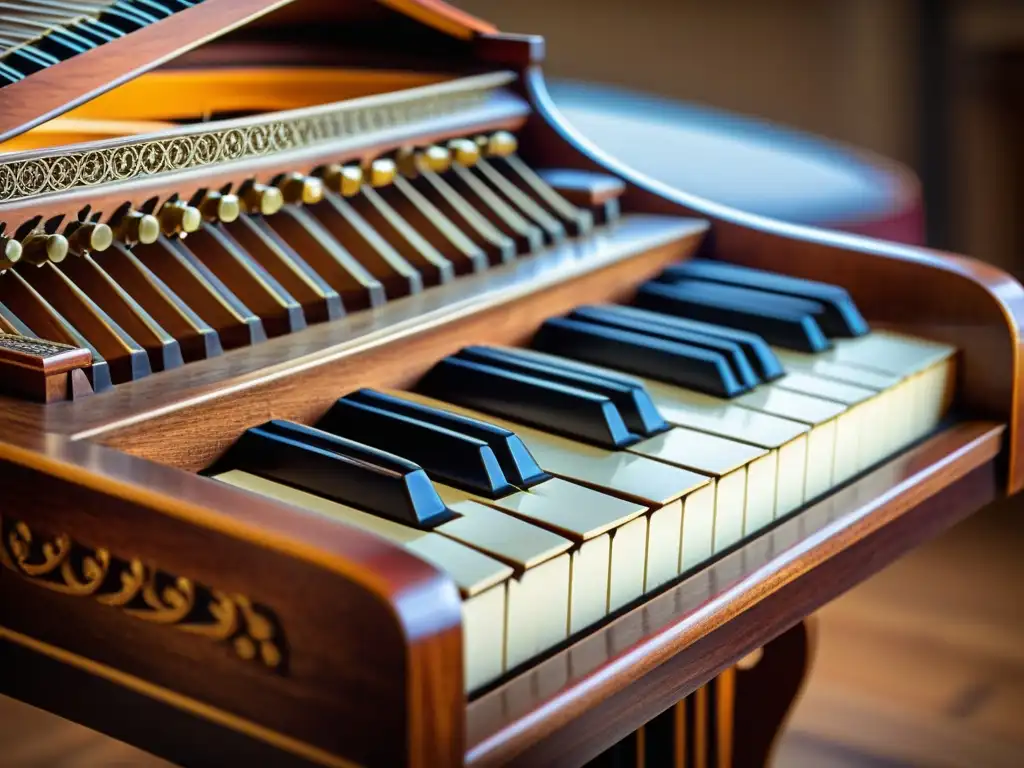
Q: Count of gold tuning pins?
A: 13